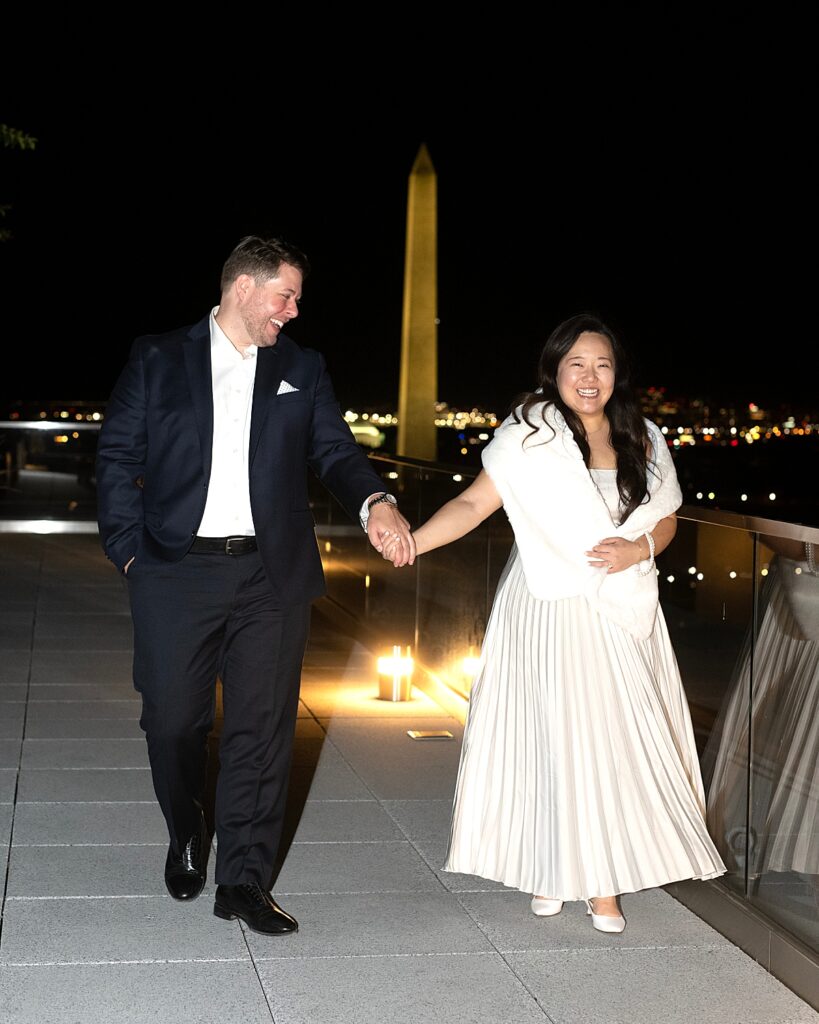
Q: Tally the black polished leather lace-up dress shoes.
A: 2